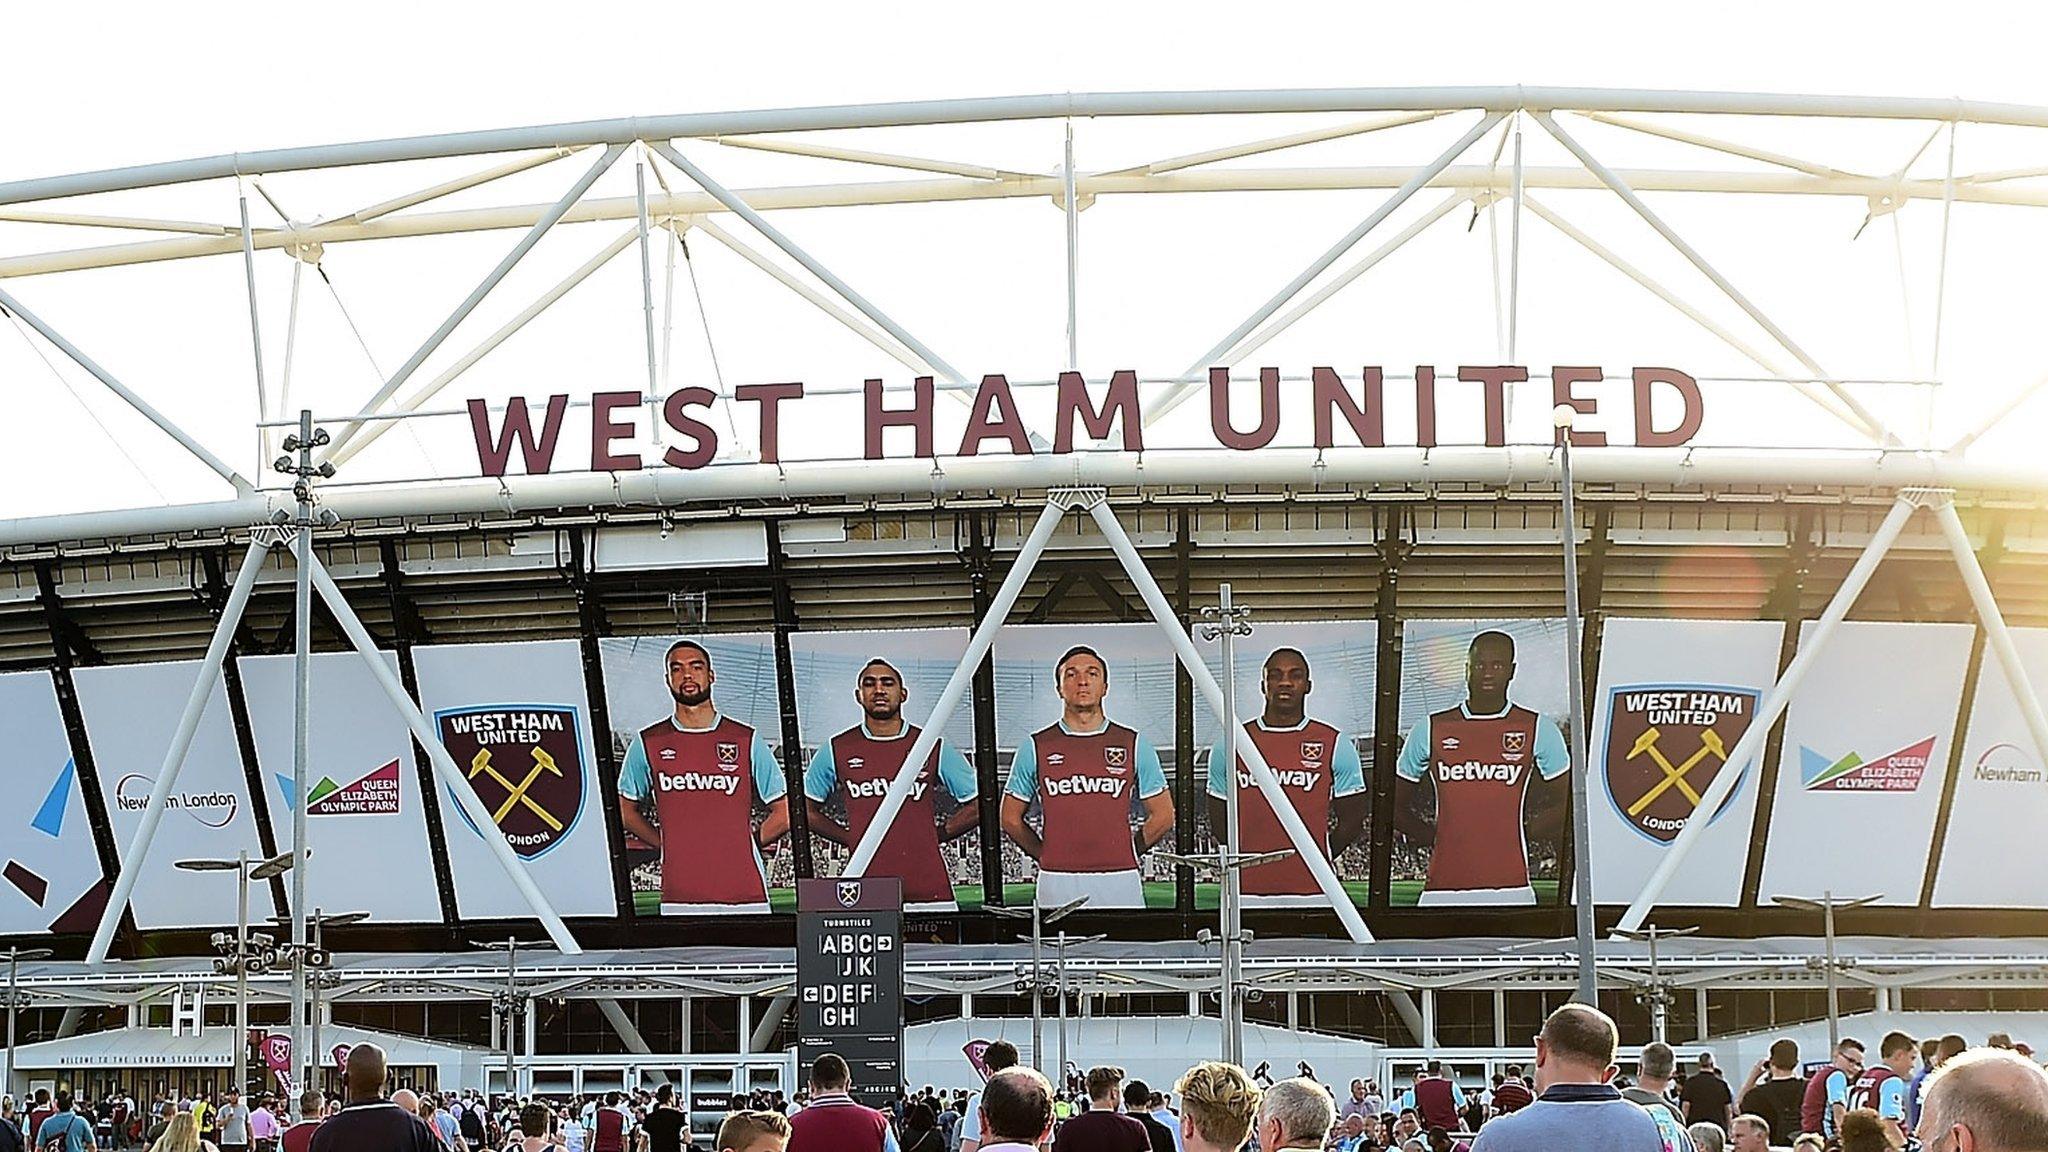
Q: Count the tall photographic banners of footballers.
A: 5